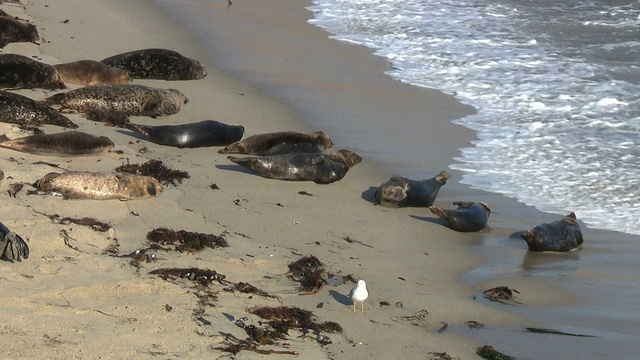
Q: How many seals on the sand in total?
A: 15